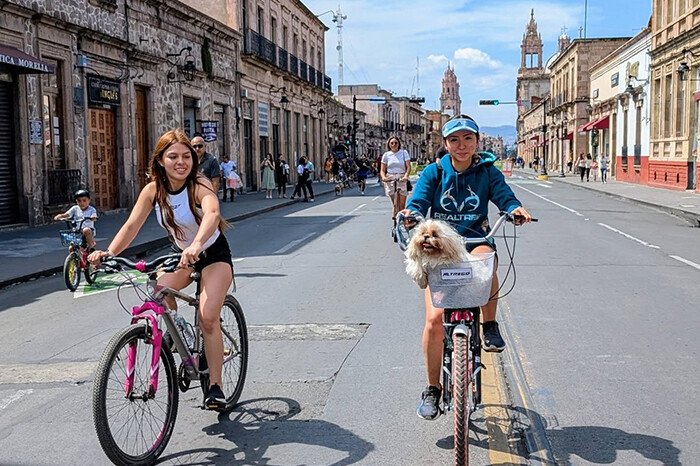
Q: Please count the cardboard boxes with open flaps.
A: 0